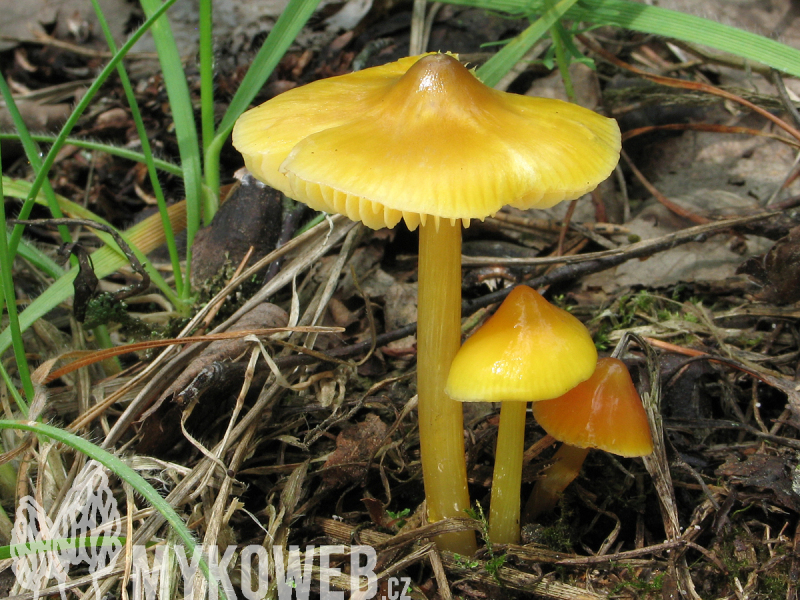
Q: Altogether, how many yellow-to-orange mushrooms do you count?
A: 3